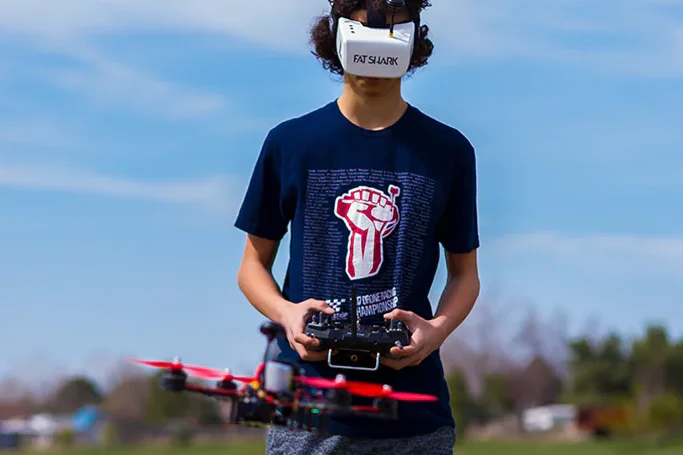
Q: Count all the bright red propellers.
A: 4